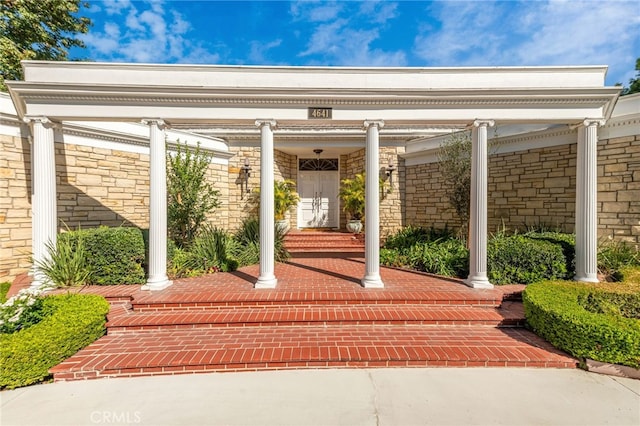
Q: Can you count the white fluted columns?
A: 6